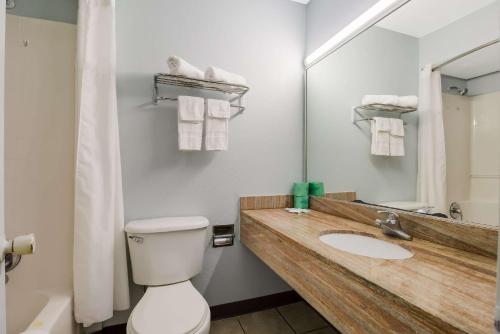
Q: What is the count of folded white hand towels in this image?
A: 2